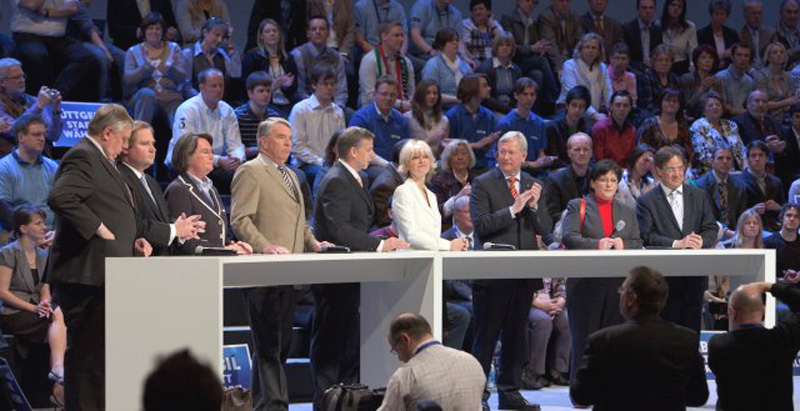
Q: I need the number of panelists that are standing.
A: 9